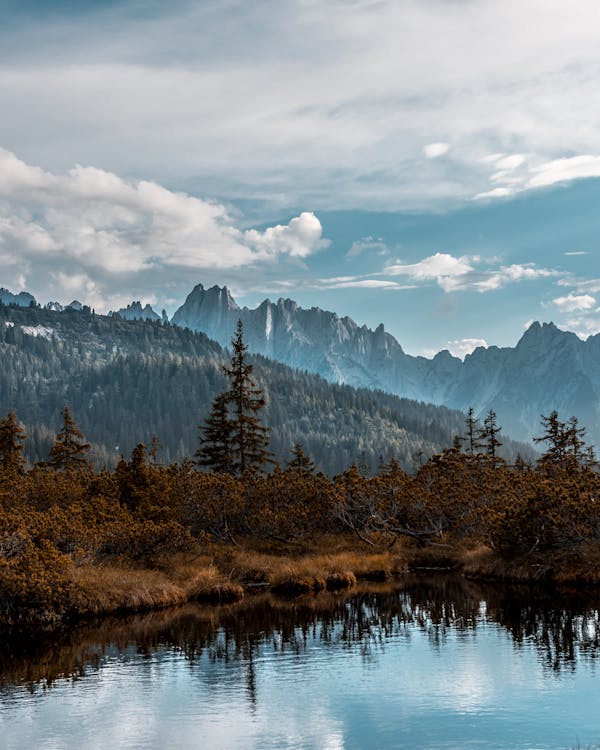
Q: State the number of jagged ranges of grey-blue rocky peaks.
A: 1